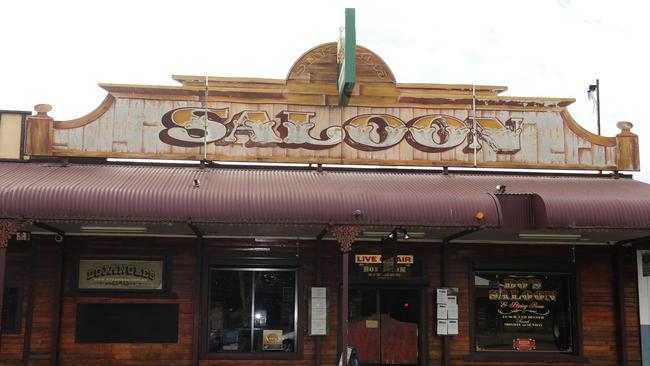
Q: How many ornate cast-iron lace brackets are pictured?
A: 2